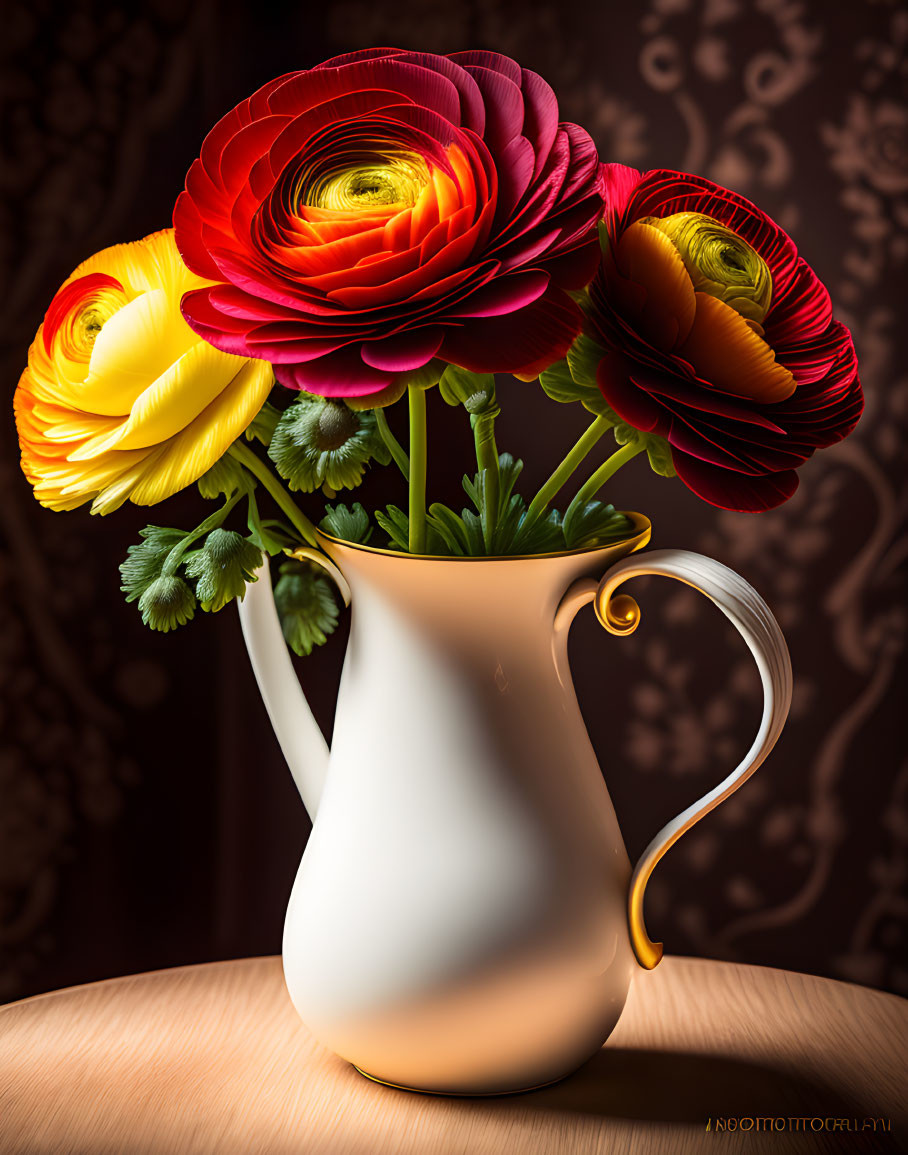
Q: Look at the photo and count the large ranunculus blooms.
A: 3